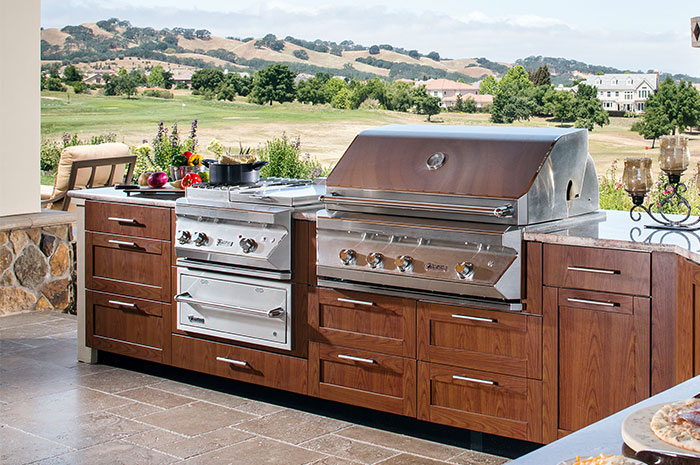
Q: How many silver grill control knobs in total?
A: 7